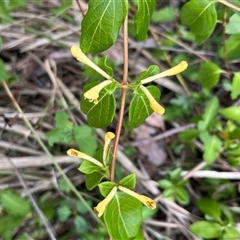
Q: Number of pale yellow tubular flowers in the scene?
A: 8